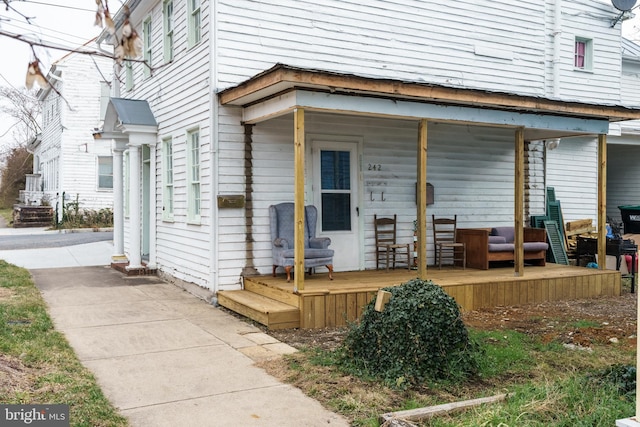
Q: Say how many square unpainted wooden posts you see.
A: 4